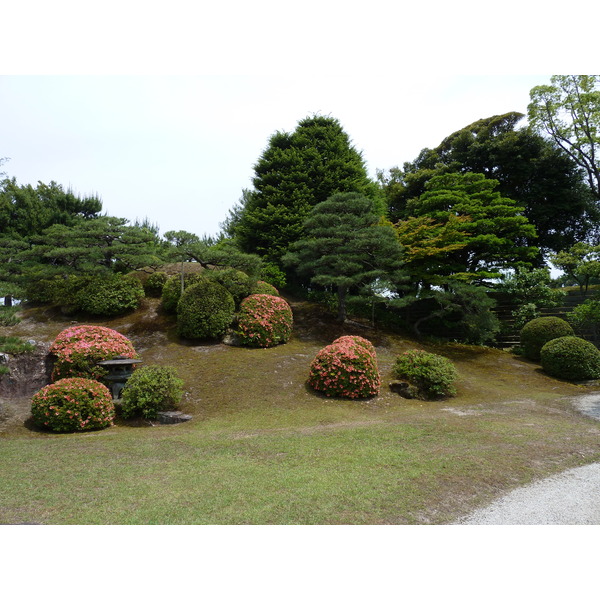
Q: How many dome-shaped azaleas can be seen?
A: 4